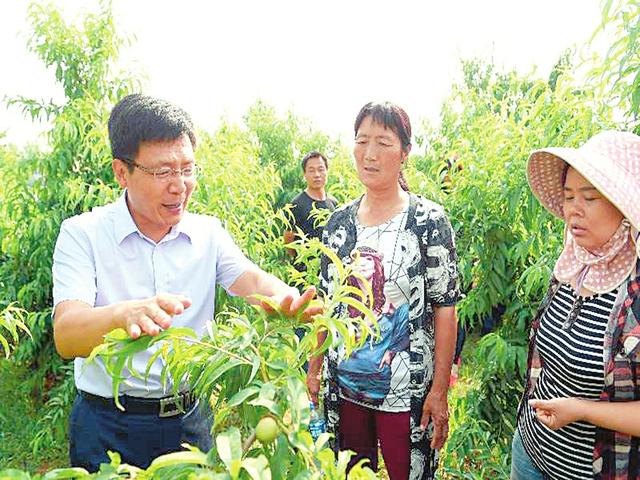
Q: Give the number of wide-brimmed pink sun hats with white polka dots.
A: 1